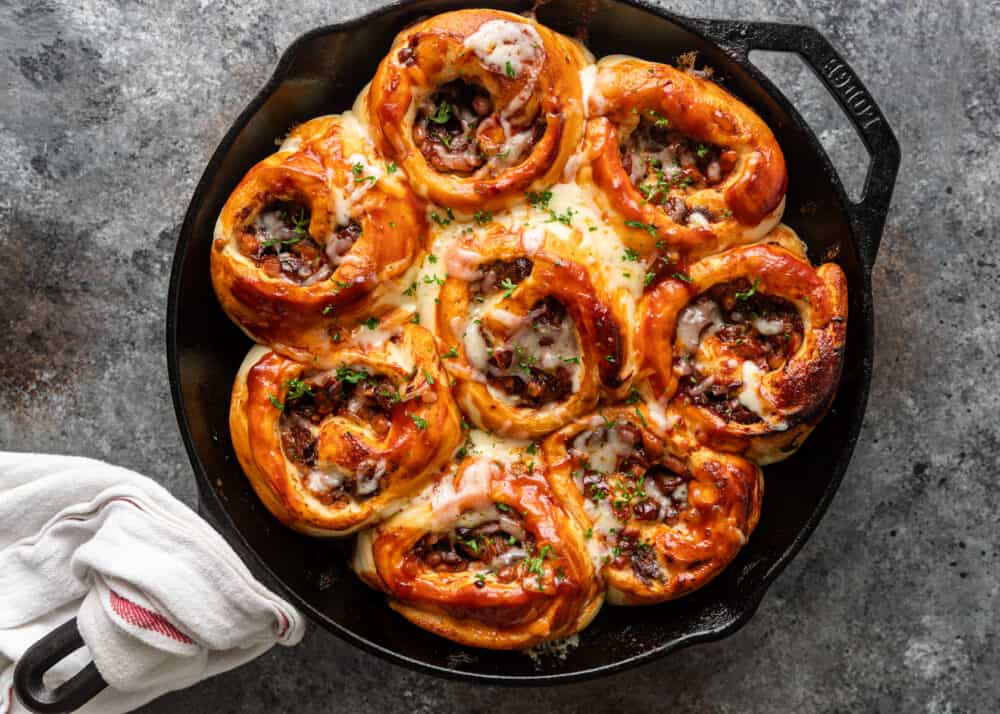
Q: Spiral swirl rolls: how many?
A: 8